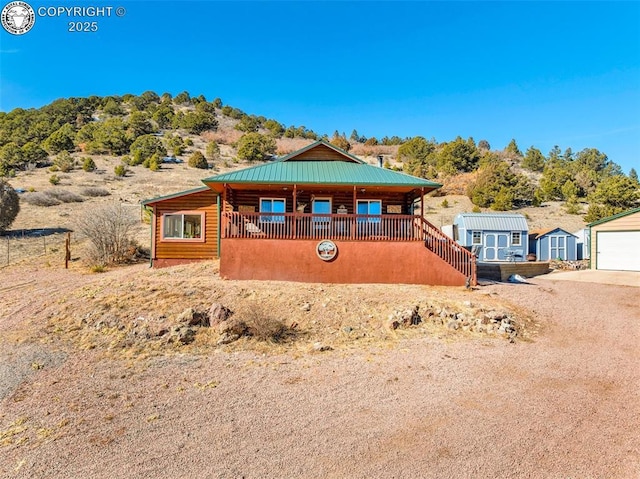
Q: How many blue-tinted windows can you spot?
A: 3